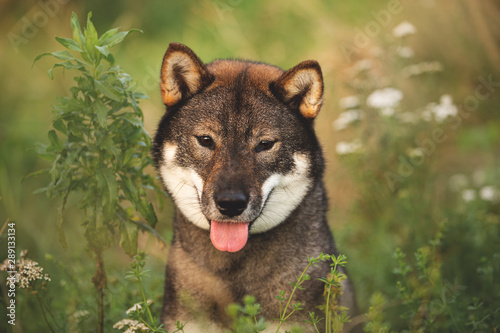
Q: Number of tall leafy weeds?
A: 1